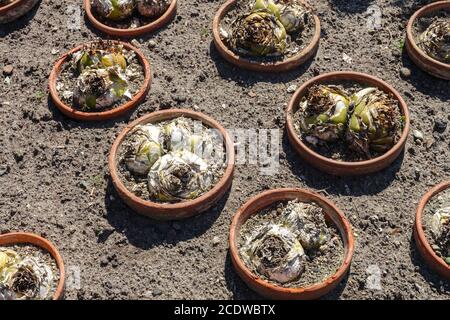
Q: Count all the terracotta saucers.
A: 10